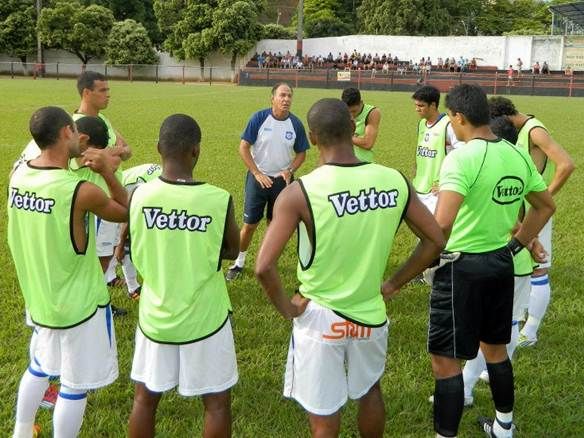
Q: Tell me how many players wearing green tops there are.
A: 11